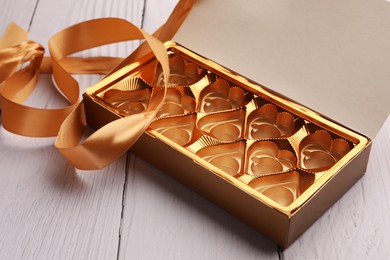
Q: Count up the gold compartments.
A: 11